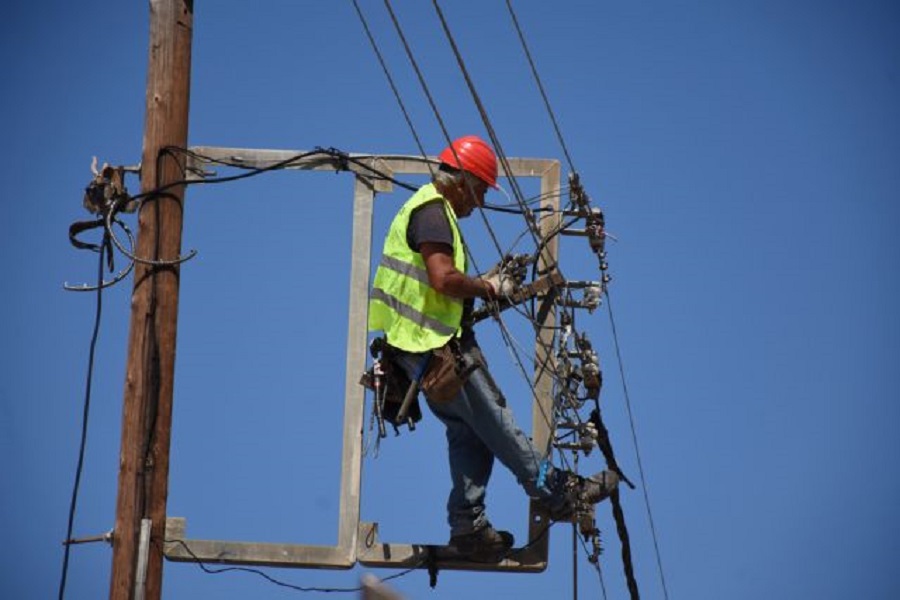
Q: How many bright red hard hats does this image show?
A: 1